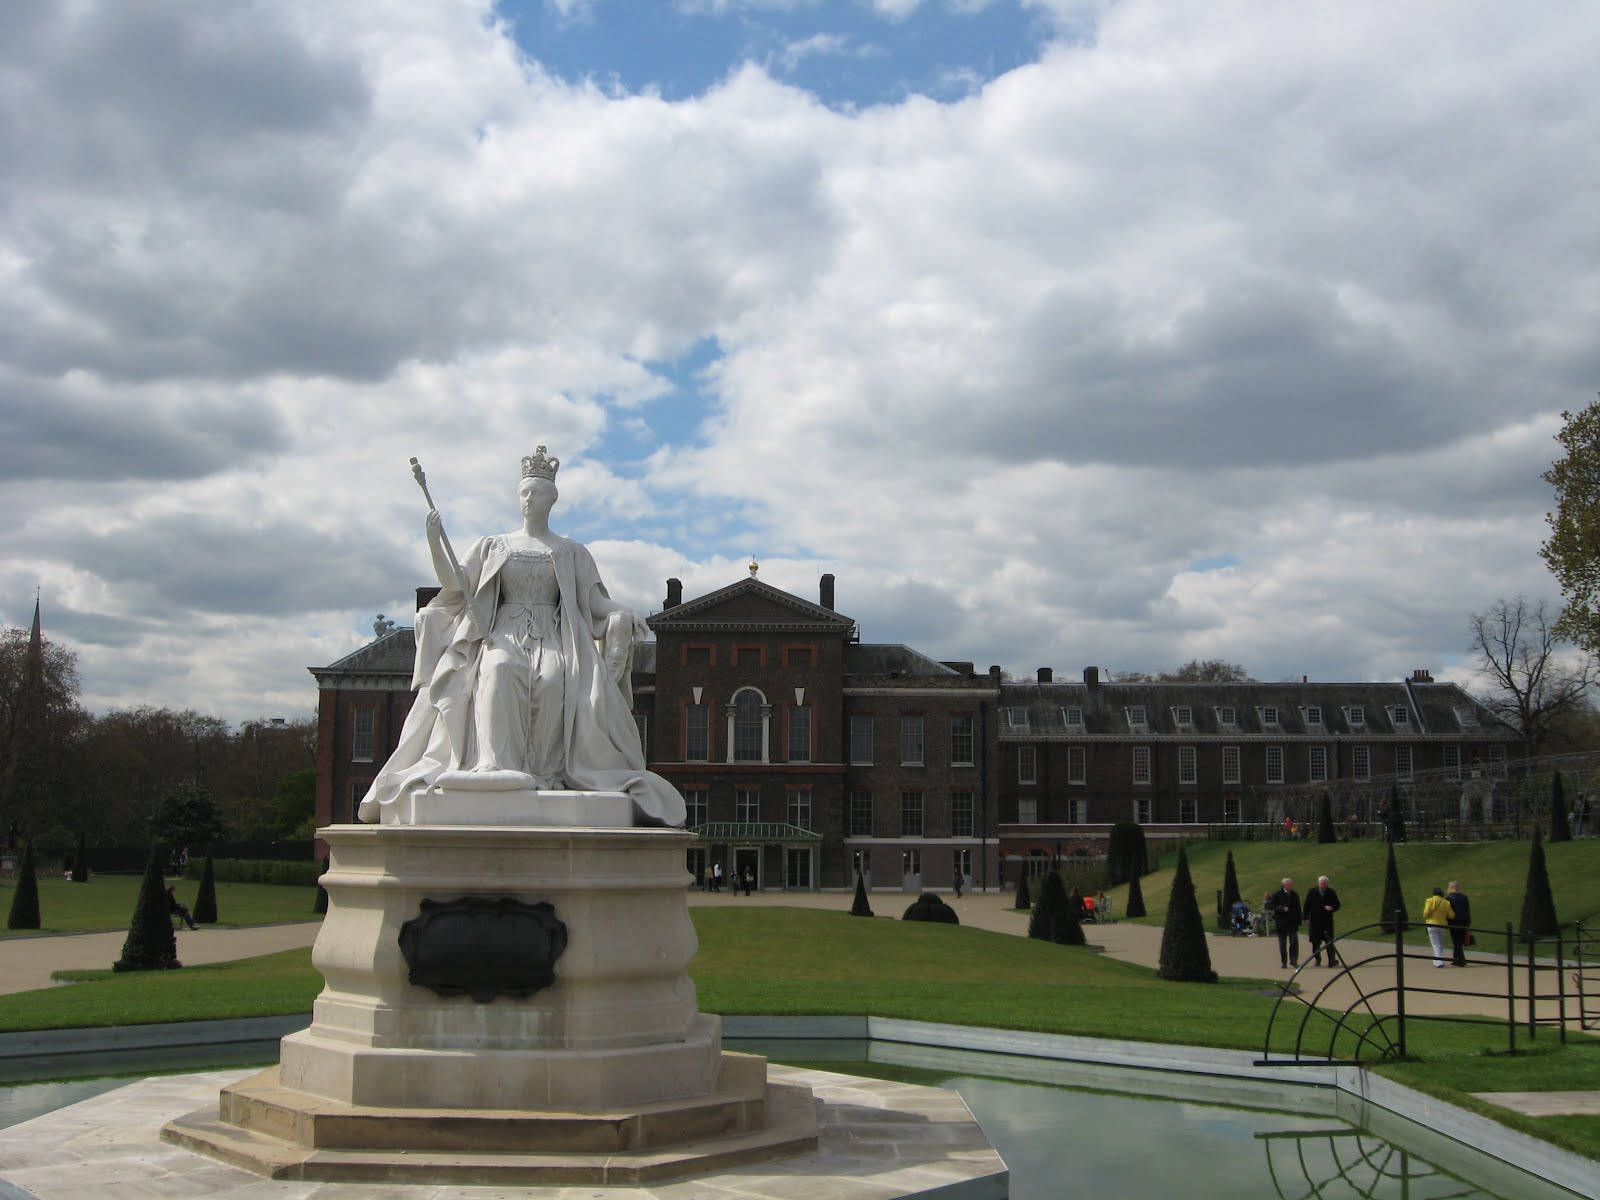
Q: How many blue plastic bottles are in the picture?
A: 0